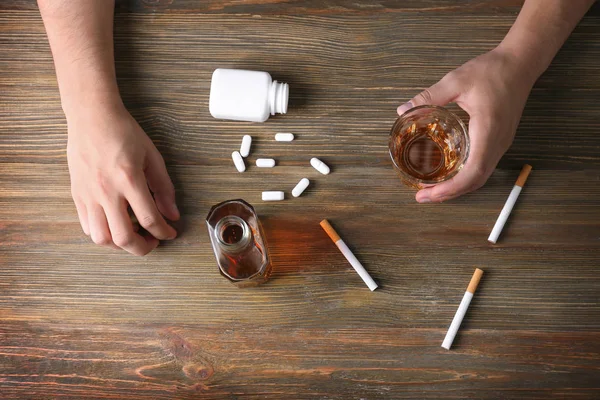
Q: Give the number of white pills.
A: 7